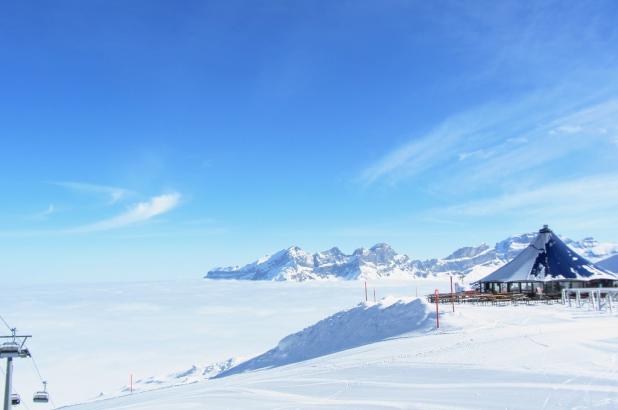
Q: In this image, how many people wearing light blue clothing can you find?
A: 0